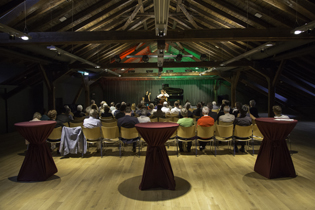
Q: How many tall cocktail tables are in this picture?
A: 3